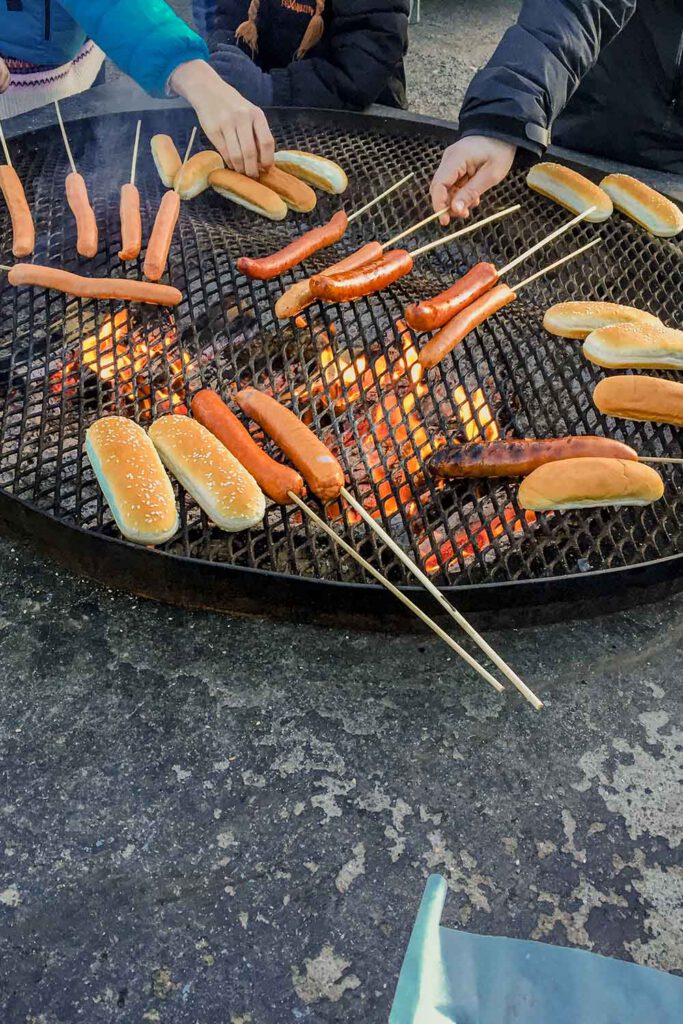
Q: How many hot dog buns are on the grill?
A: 13